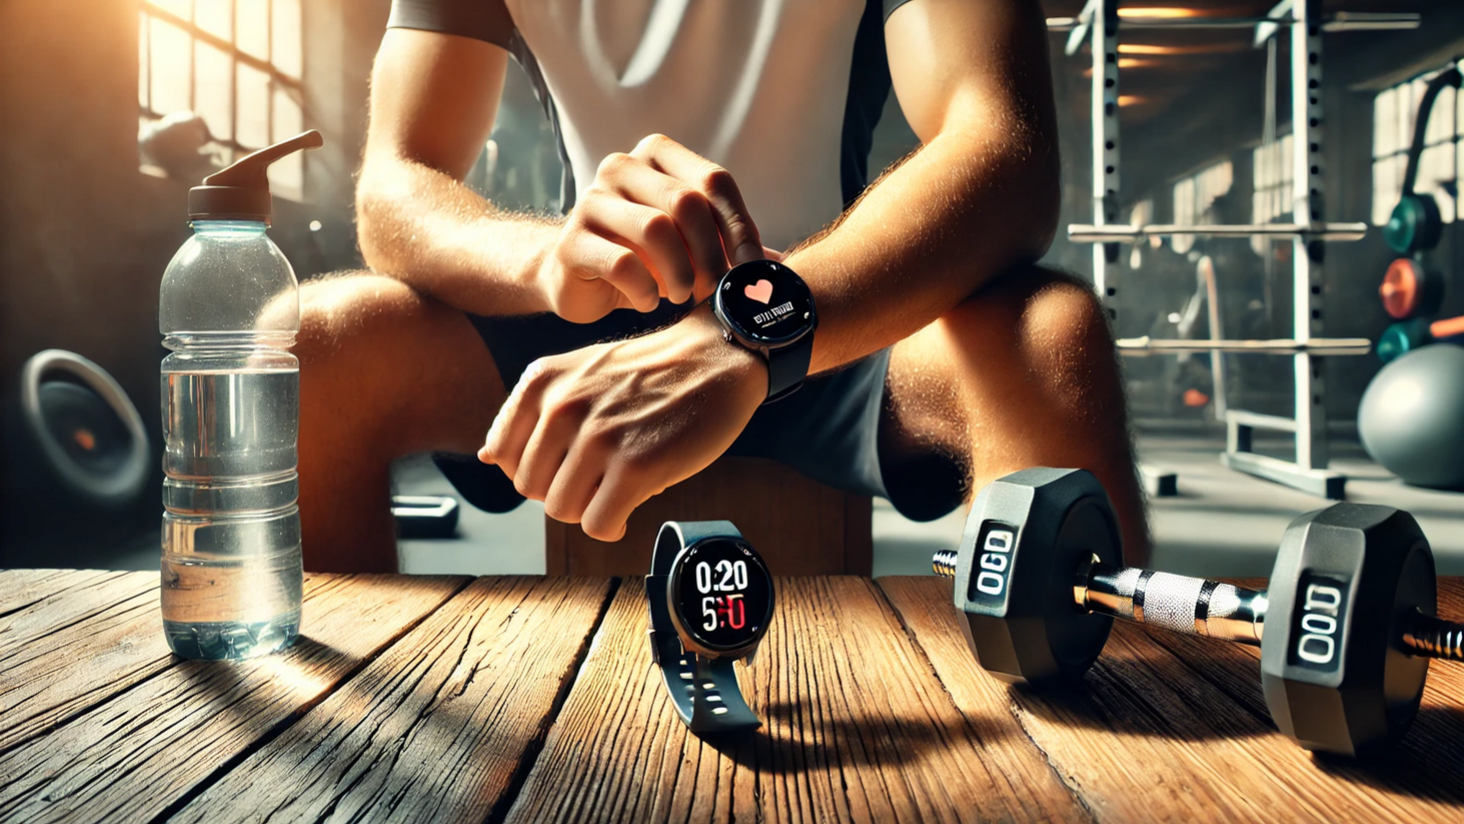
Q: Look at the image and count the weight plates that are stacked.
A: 3